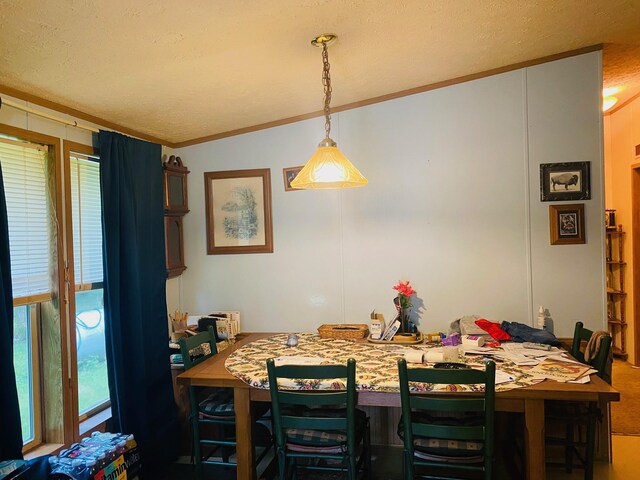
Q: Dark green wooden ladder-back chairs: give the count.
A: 4